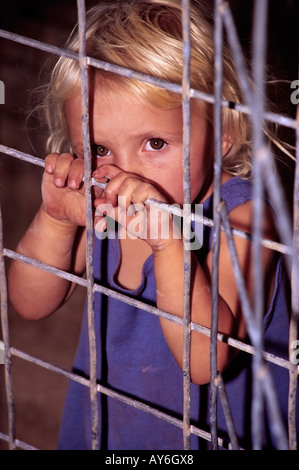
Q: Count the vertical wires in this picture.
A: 6